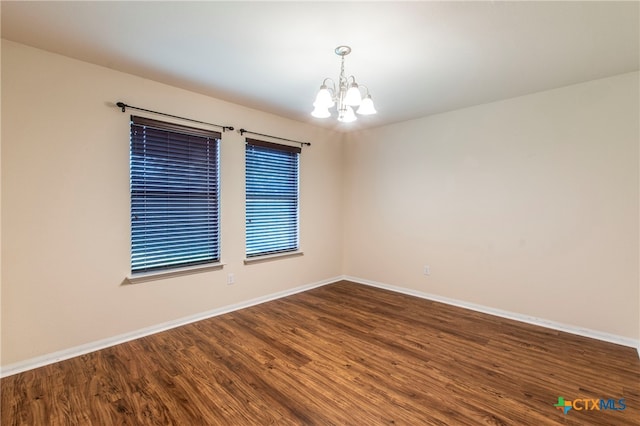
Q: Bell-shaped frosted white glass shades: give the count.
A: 5